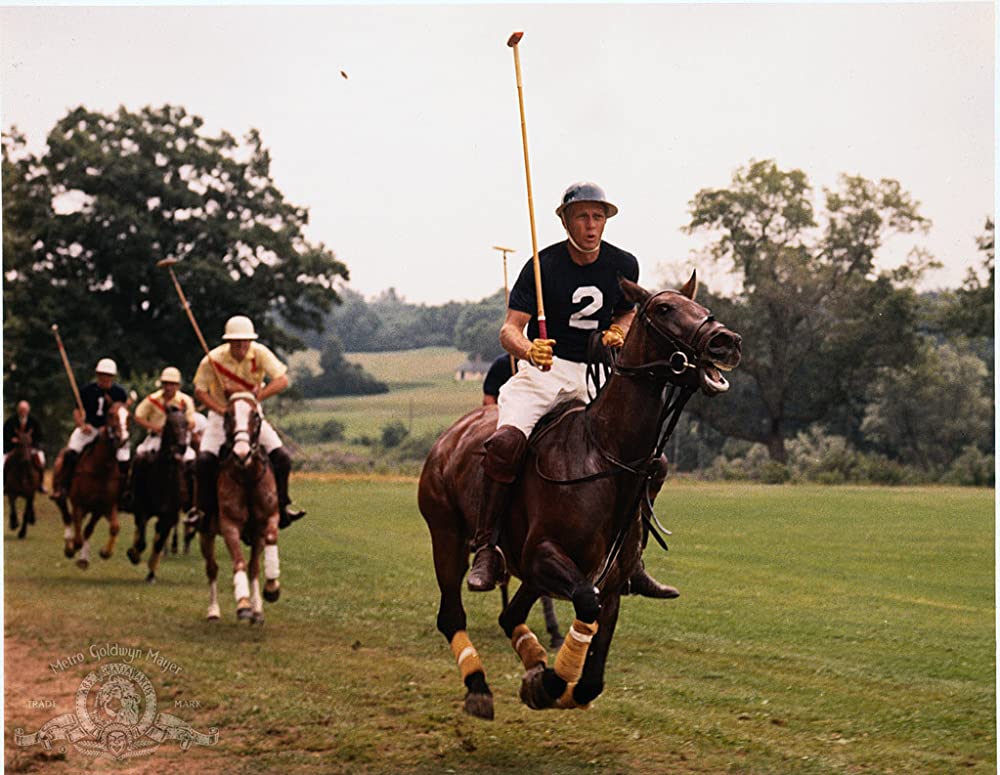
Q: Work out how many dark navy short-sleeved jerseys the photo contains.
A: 3